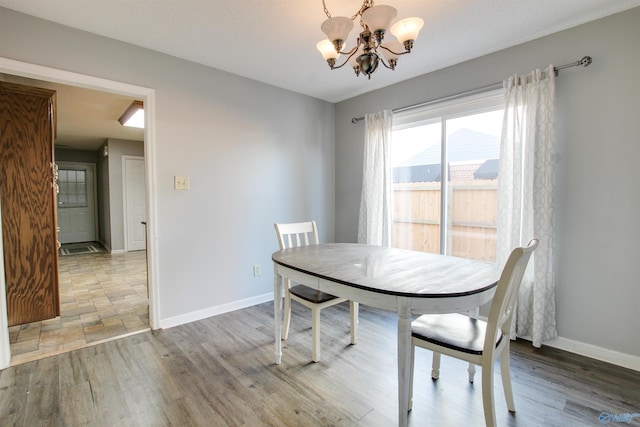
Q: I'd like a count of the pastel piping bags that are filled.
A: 0